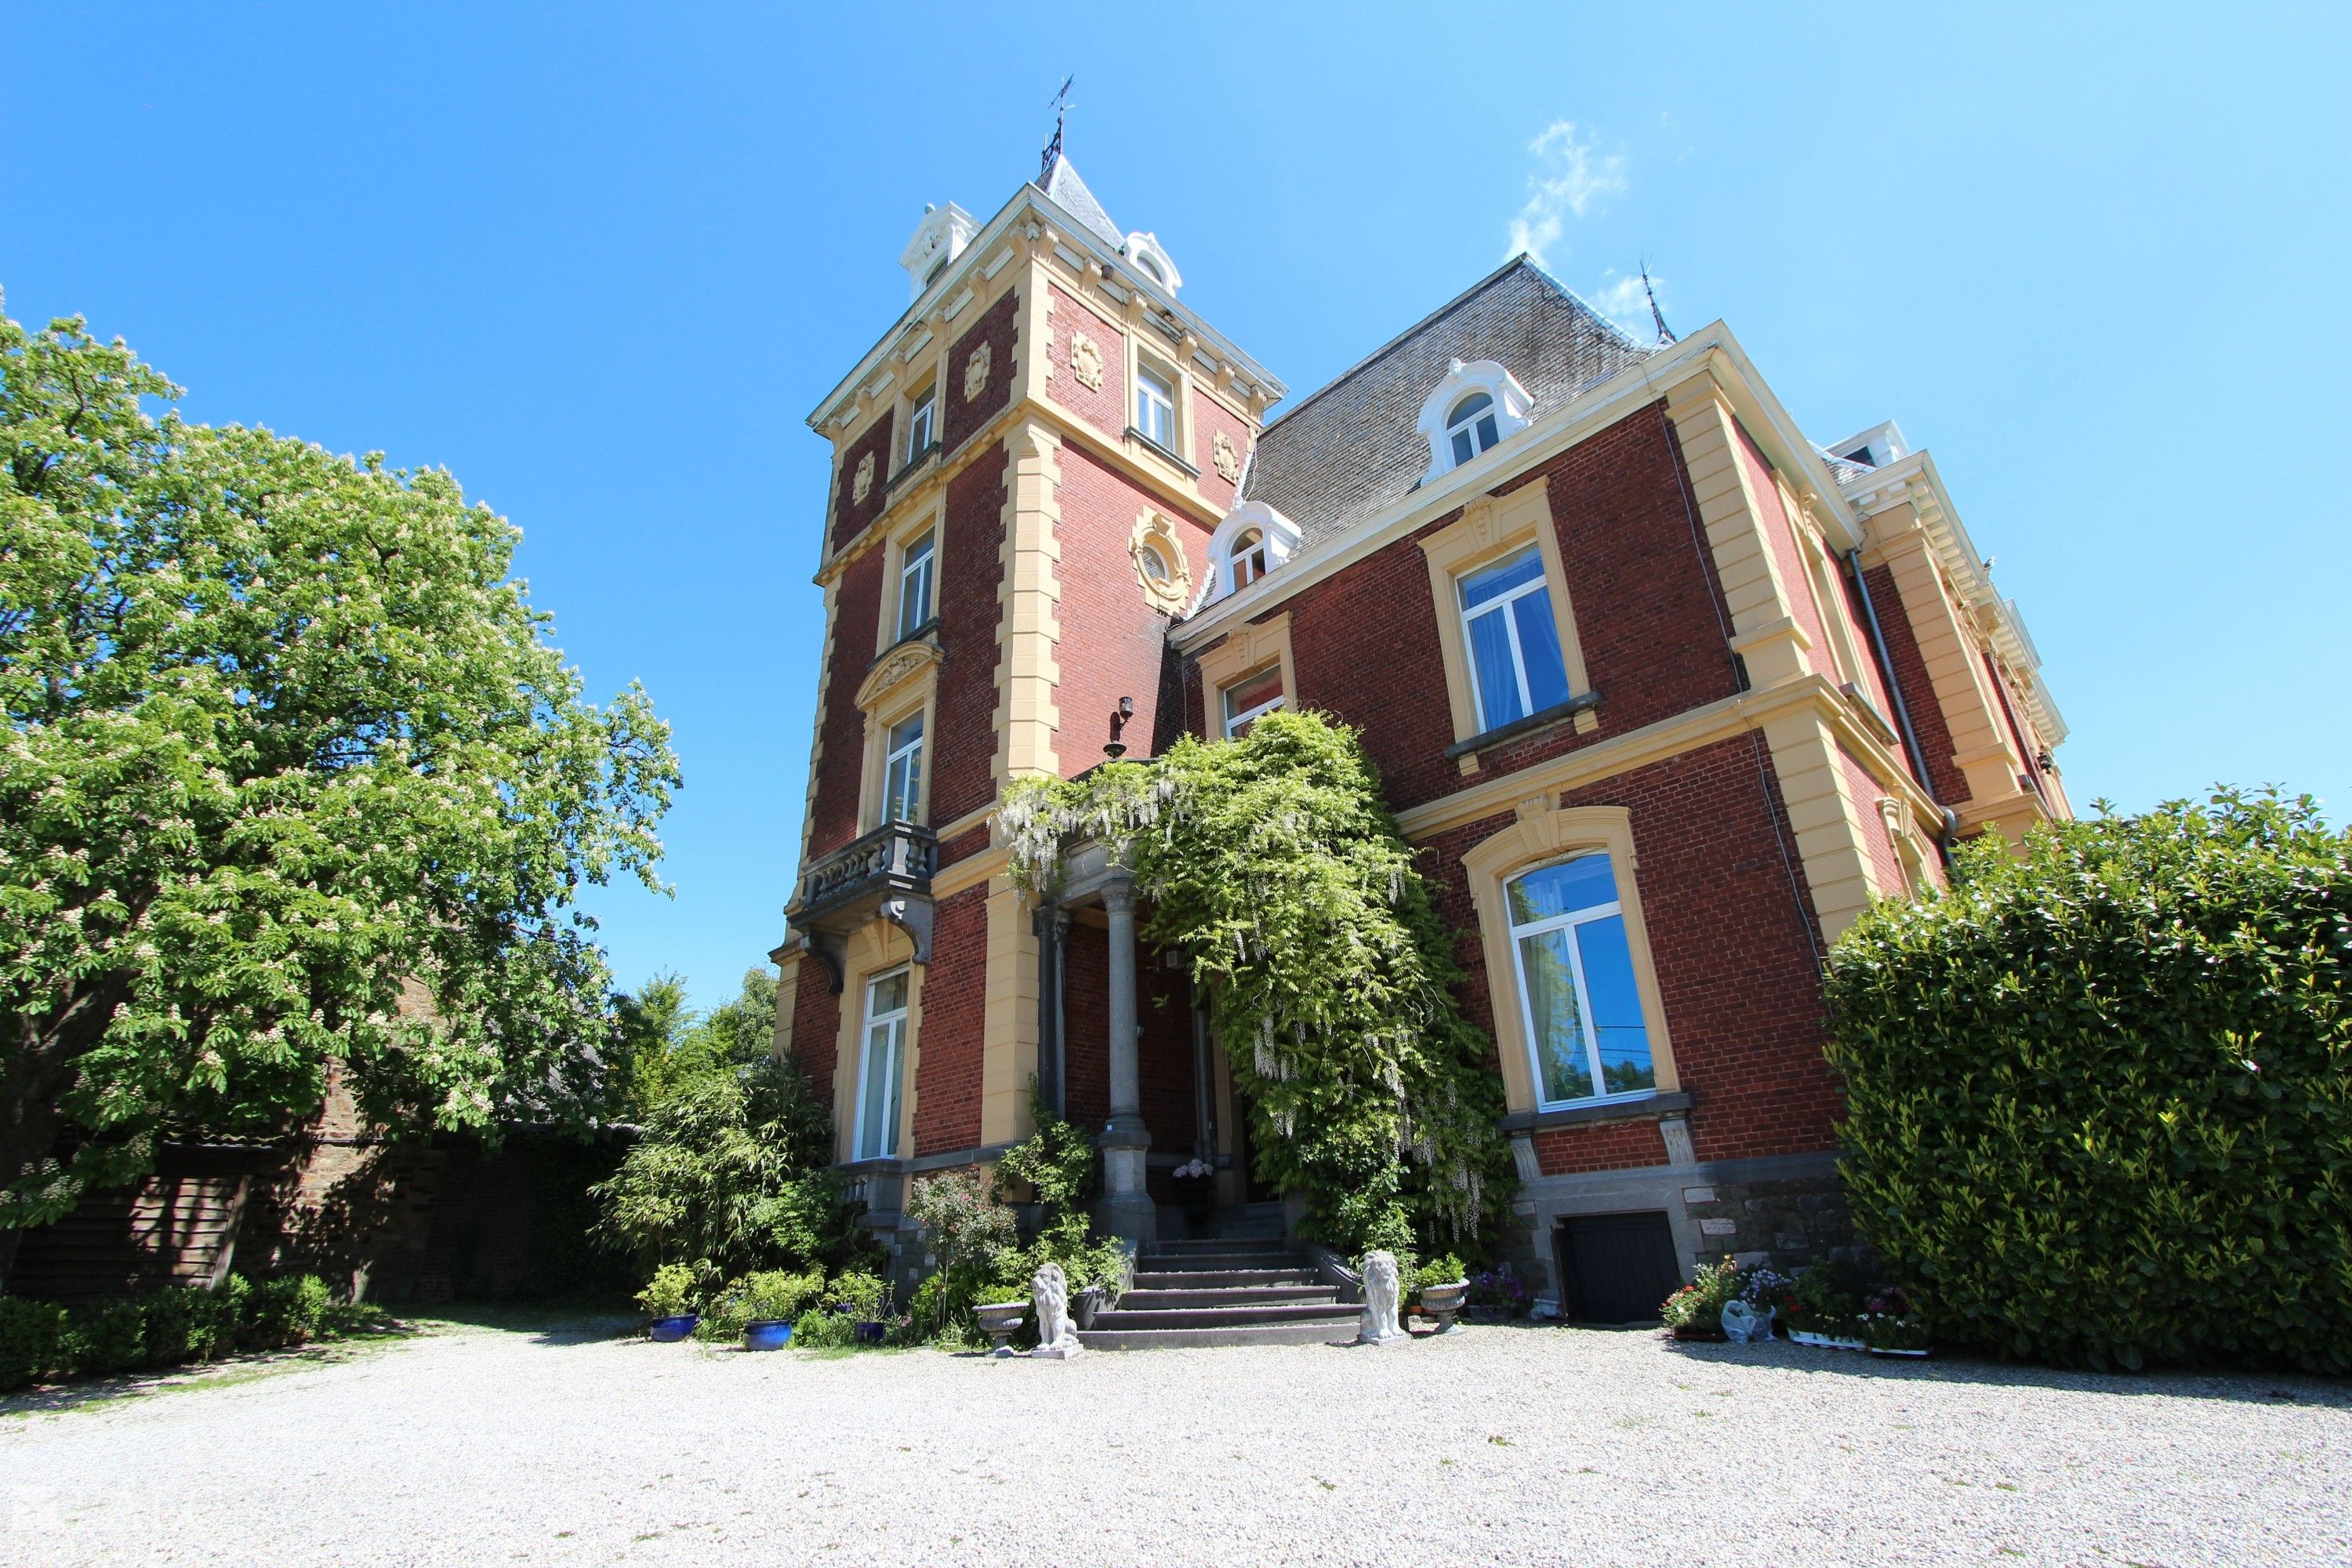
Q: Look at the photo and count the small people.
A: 0